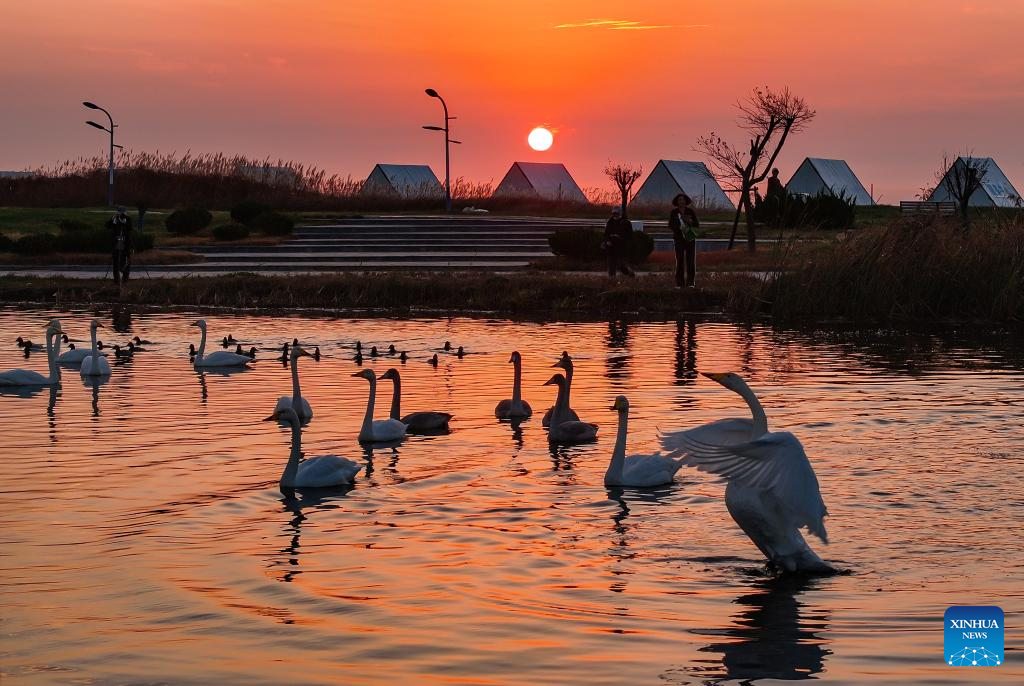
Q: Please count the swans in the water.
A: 13